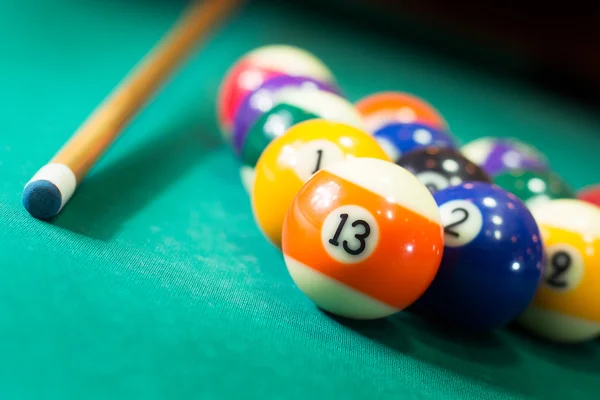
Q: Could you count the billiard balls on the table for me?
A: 13